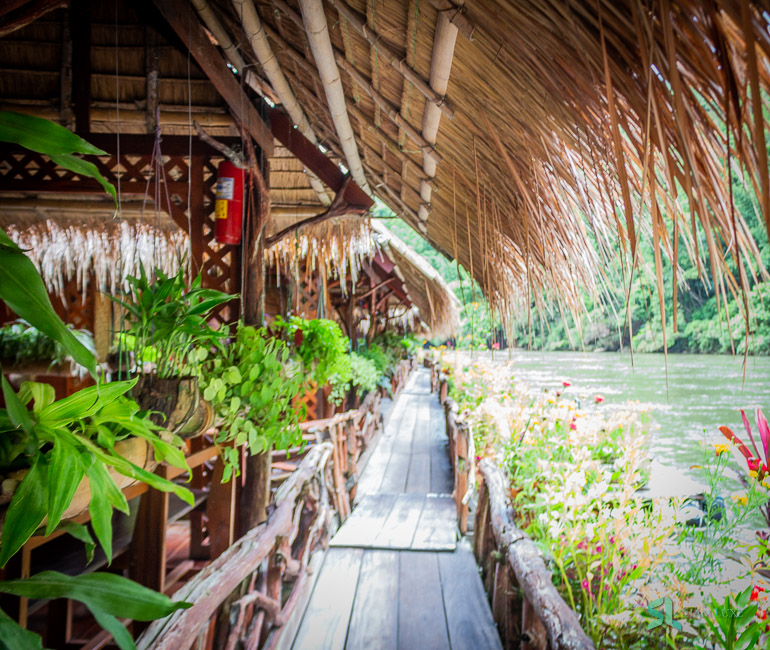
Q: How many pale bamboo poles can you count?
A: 4